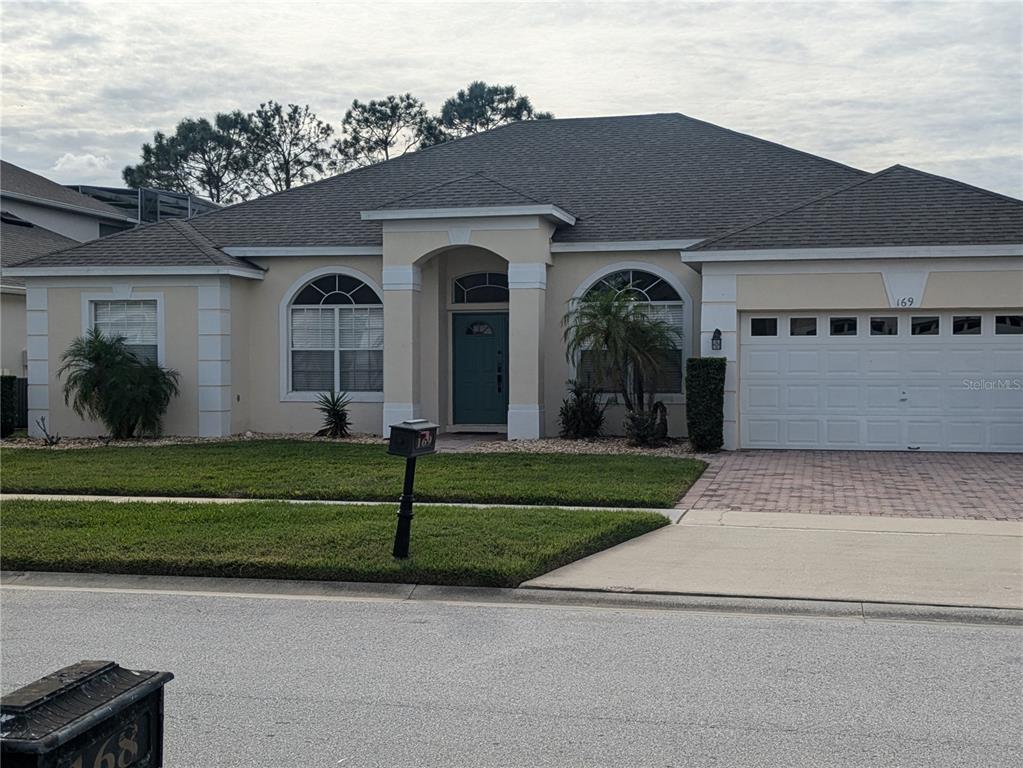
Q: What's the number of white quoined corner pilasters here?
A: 3